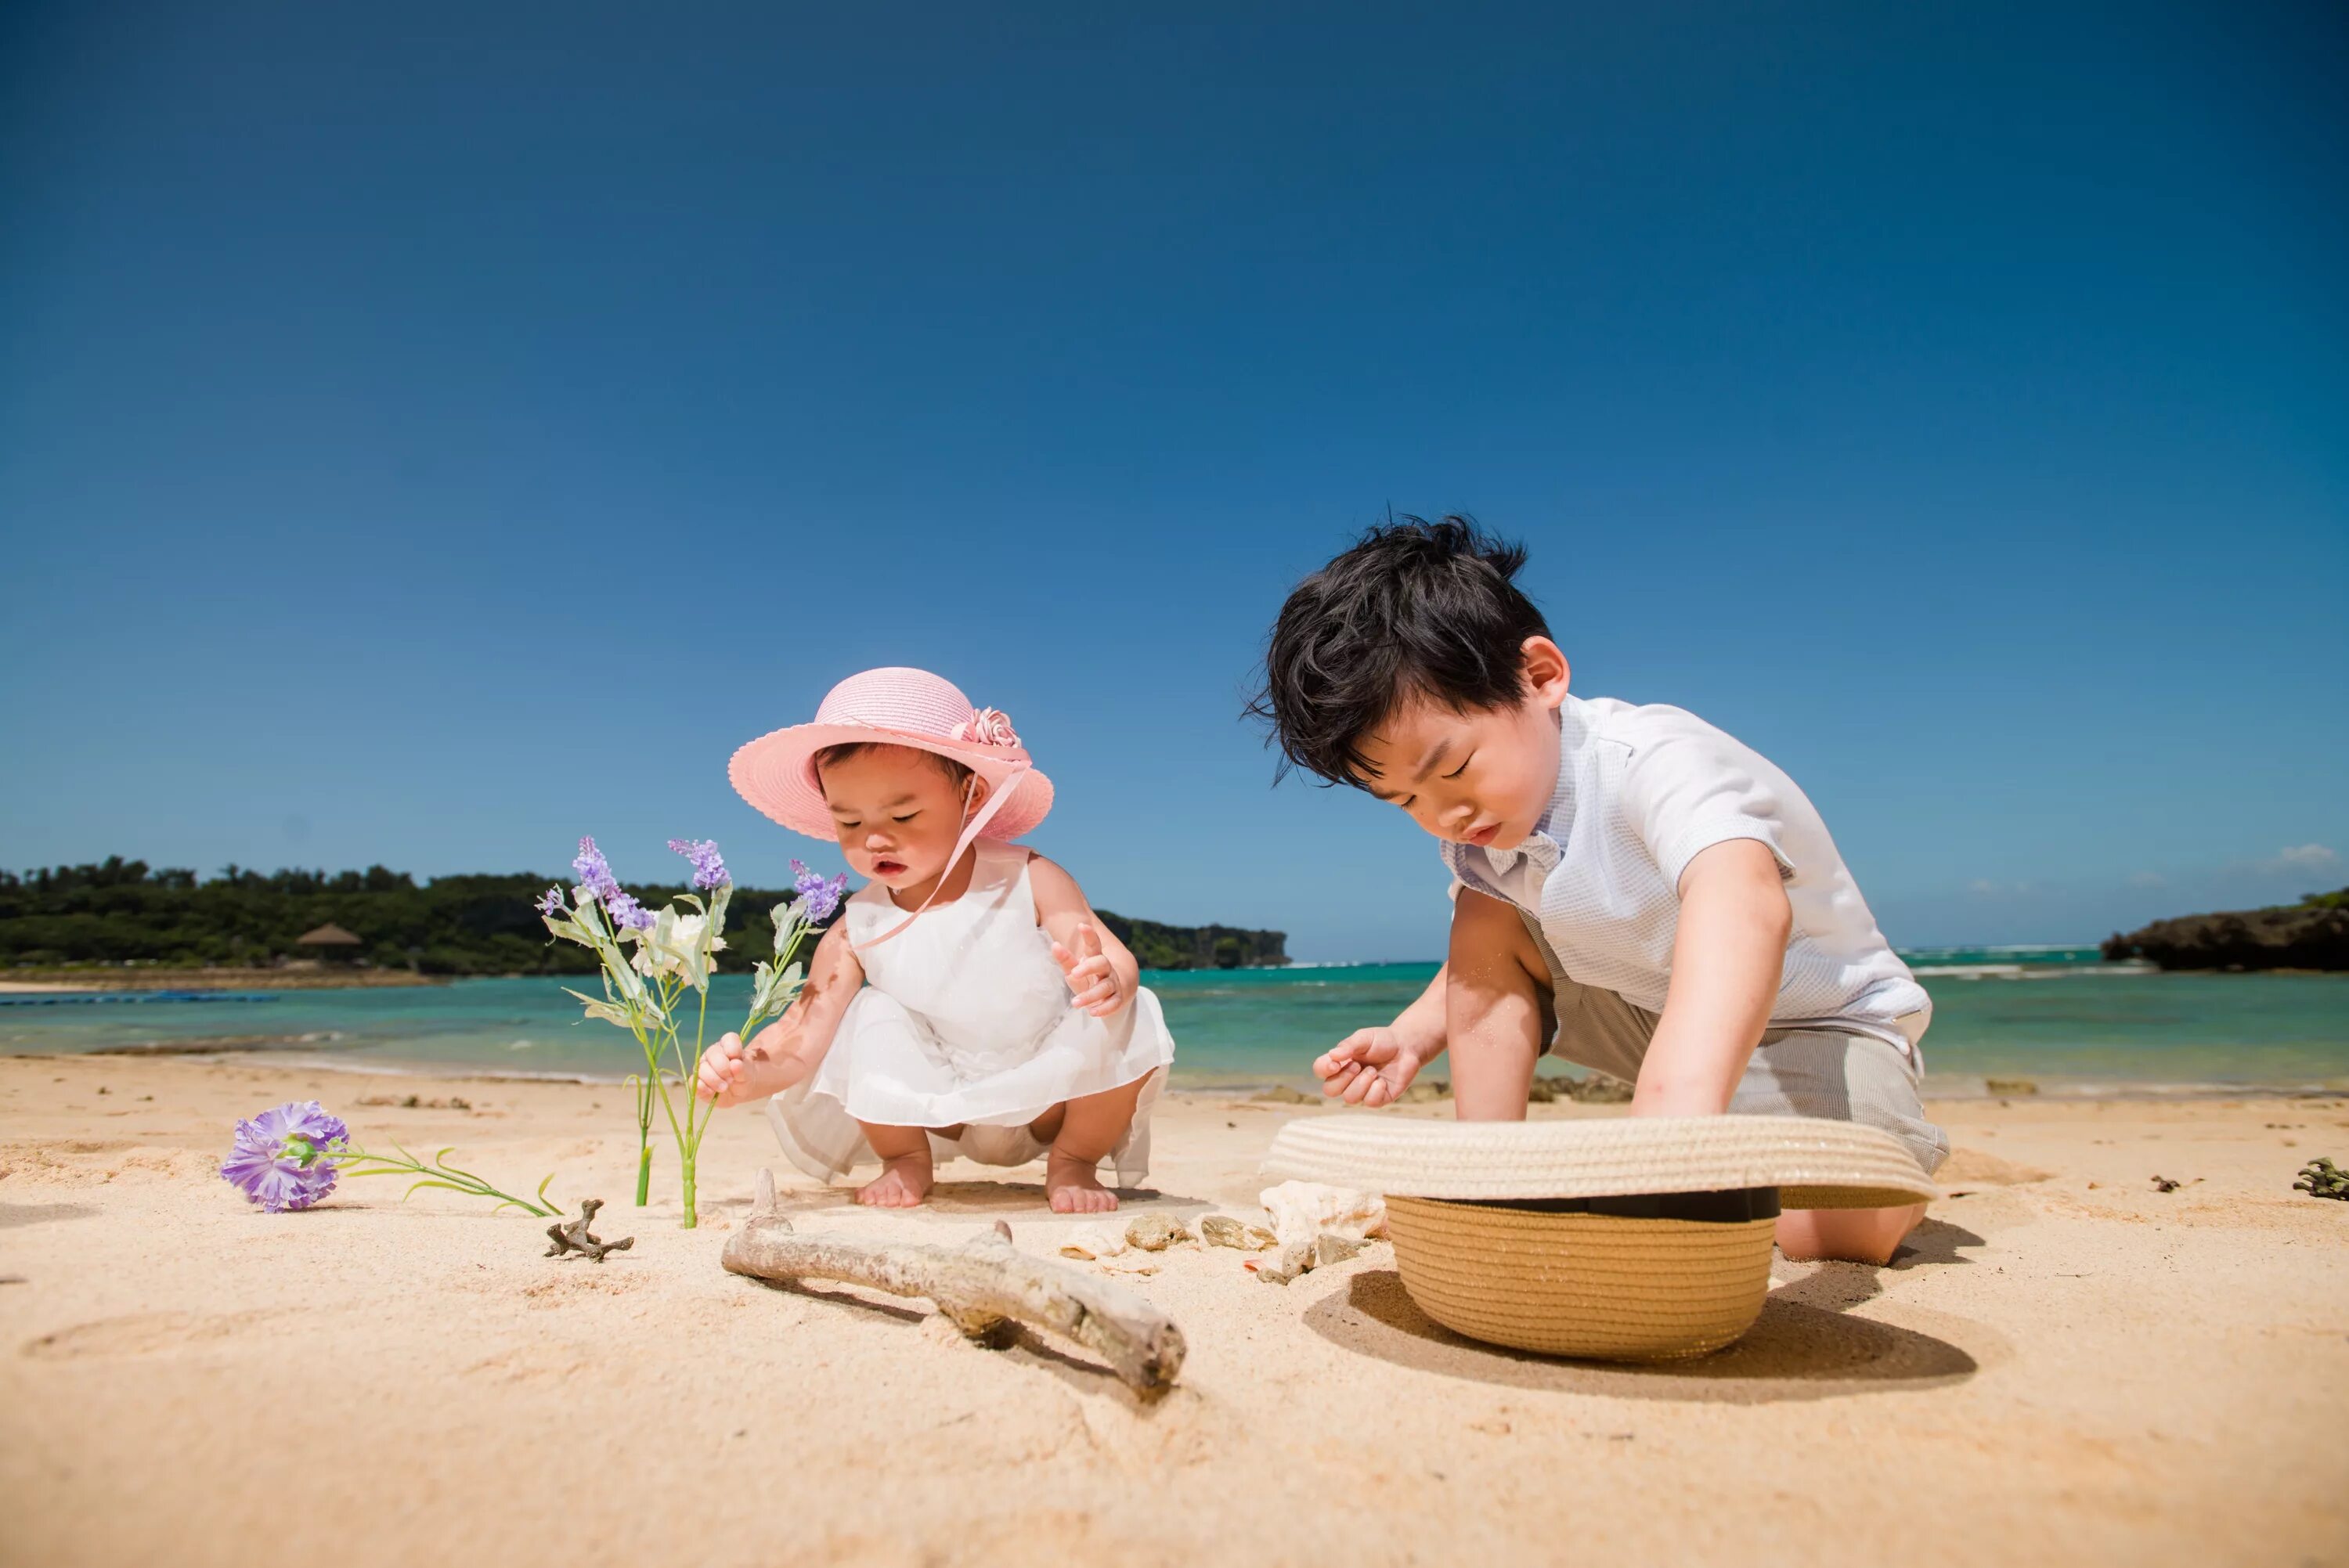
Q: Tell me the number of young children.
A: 2